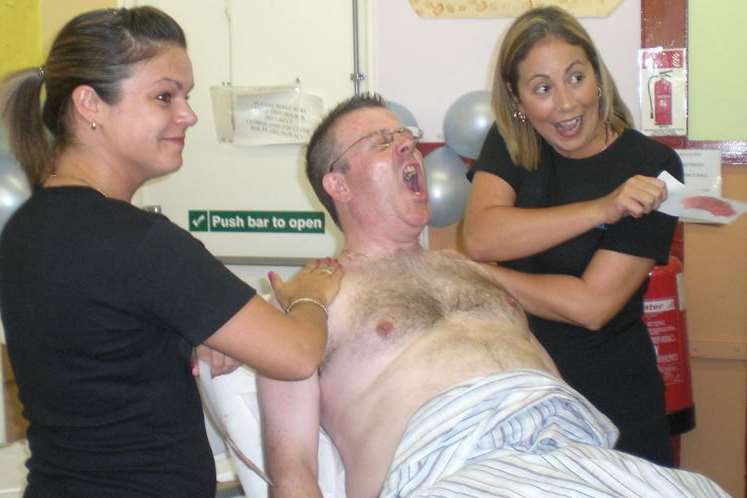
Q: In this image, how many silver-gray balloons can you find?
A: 4